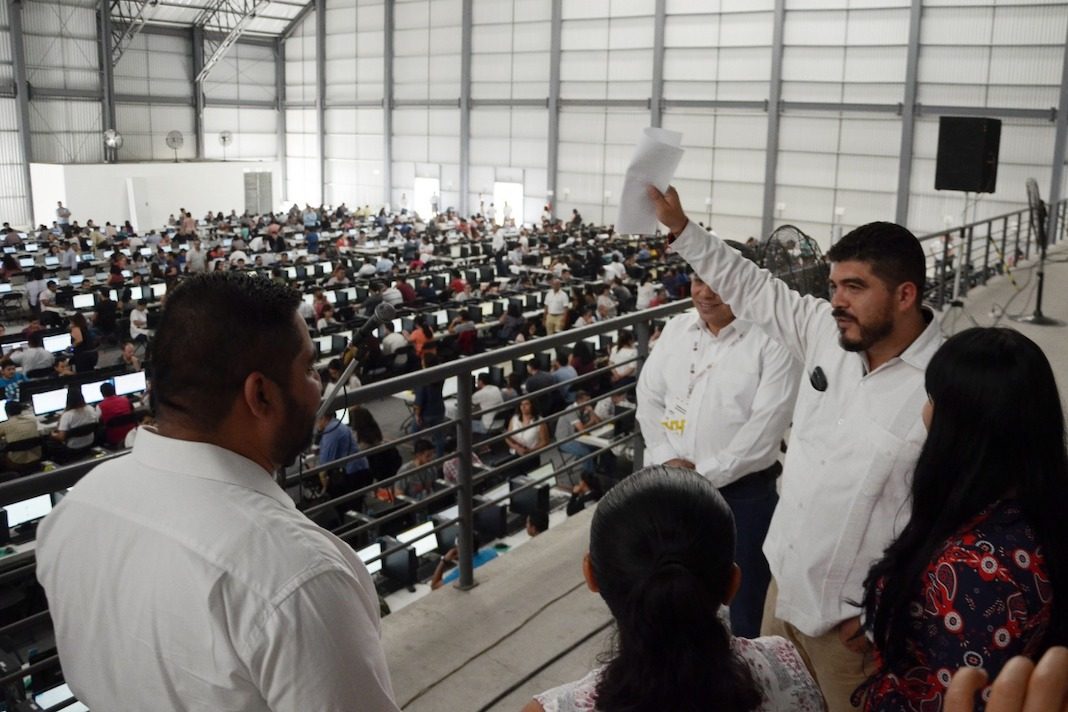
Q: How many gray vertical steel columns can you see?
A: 12